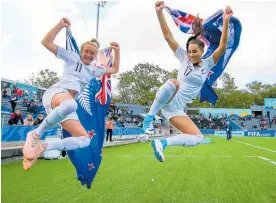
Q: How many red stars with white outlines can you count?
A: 4